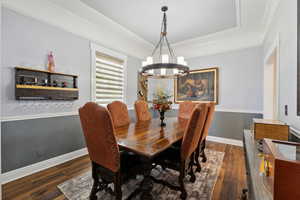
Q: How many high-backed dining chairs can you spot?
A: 6